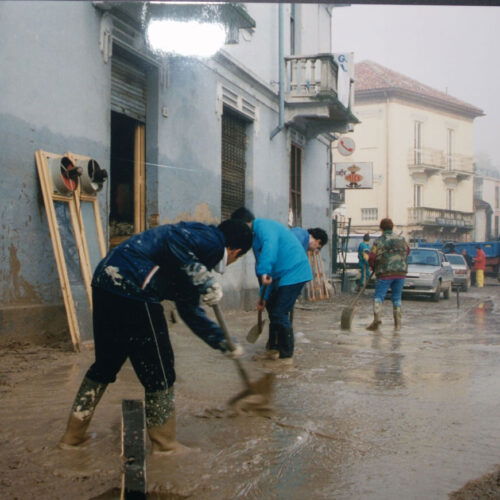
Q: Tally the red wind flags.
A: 0